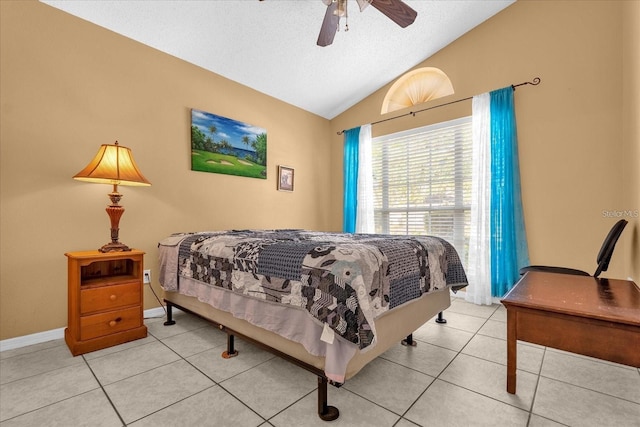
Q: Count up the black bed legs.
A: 5